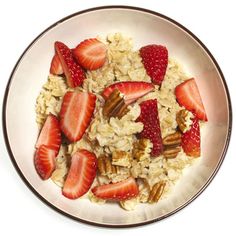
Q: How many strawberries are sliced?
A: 13